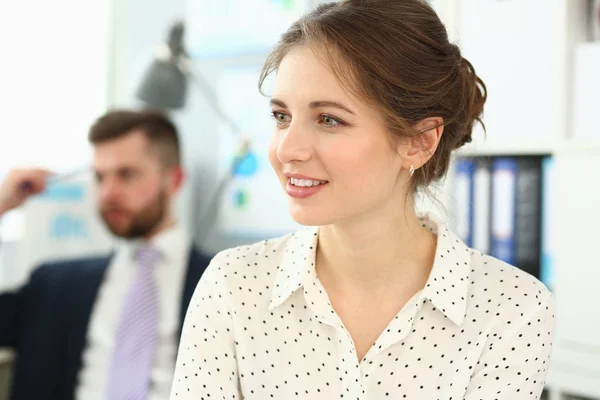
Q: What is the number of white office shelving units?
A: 1